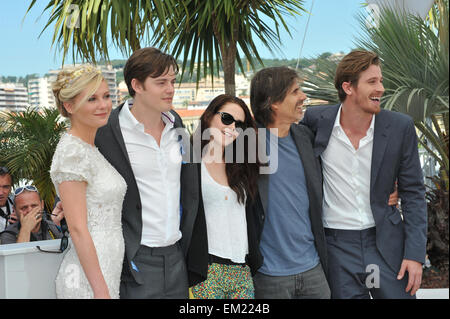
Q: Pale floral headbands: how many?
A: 1